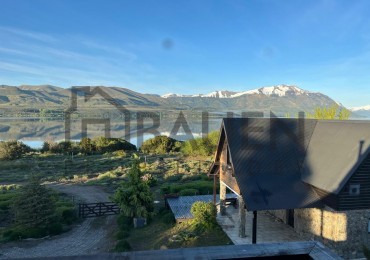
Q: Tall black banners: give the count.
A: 0